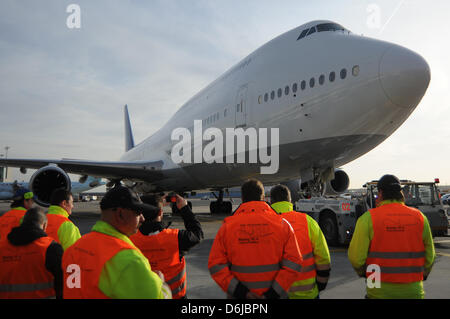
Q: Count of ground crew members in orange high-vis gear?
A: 8